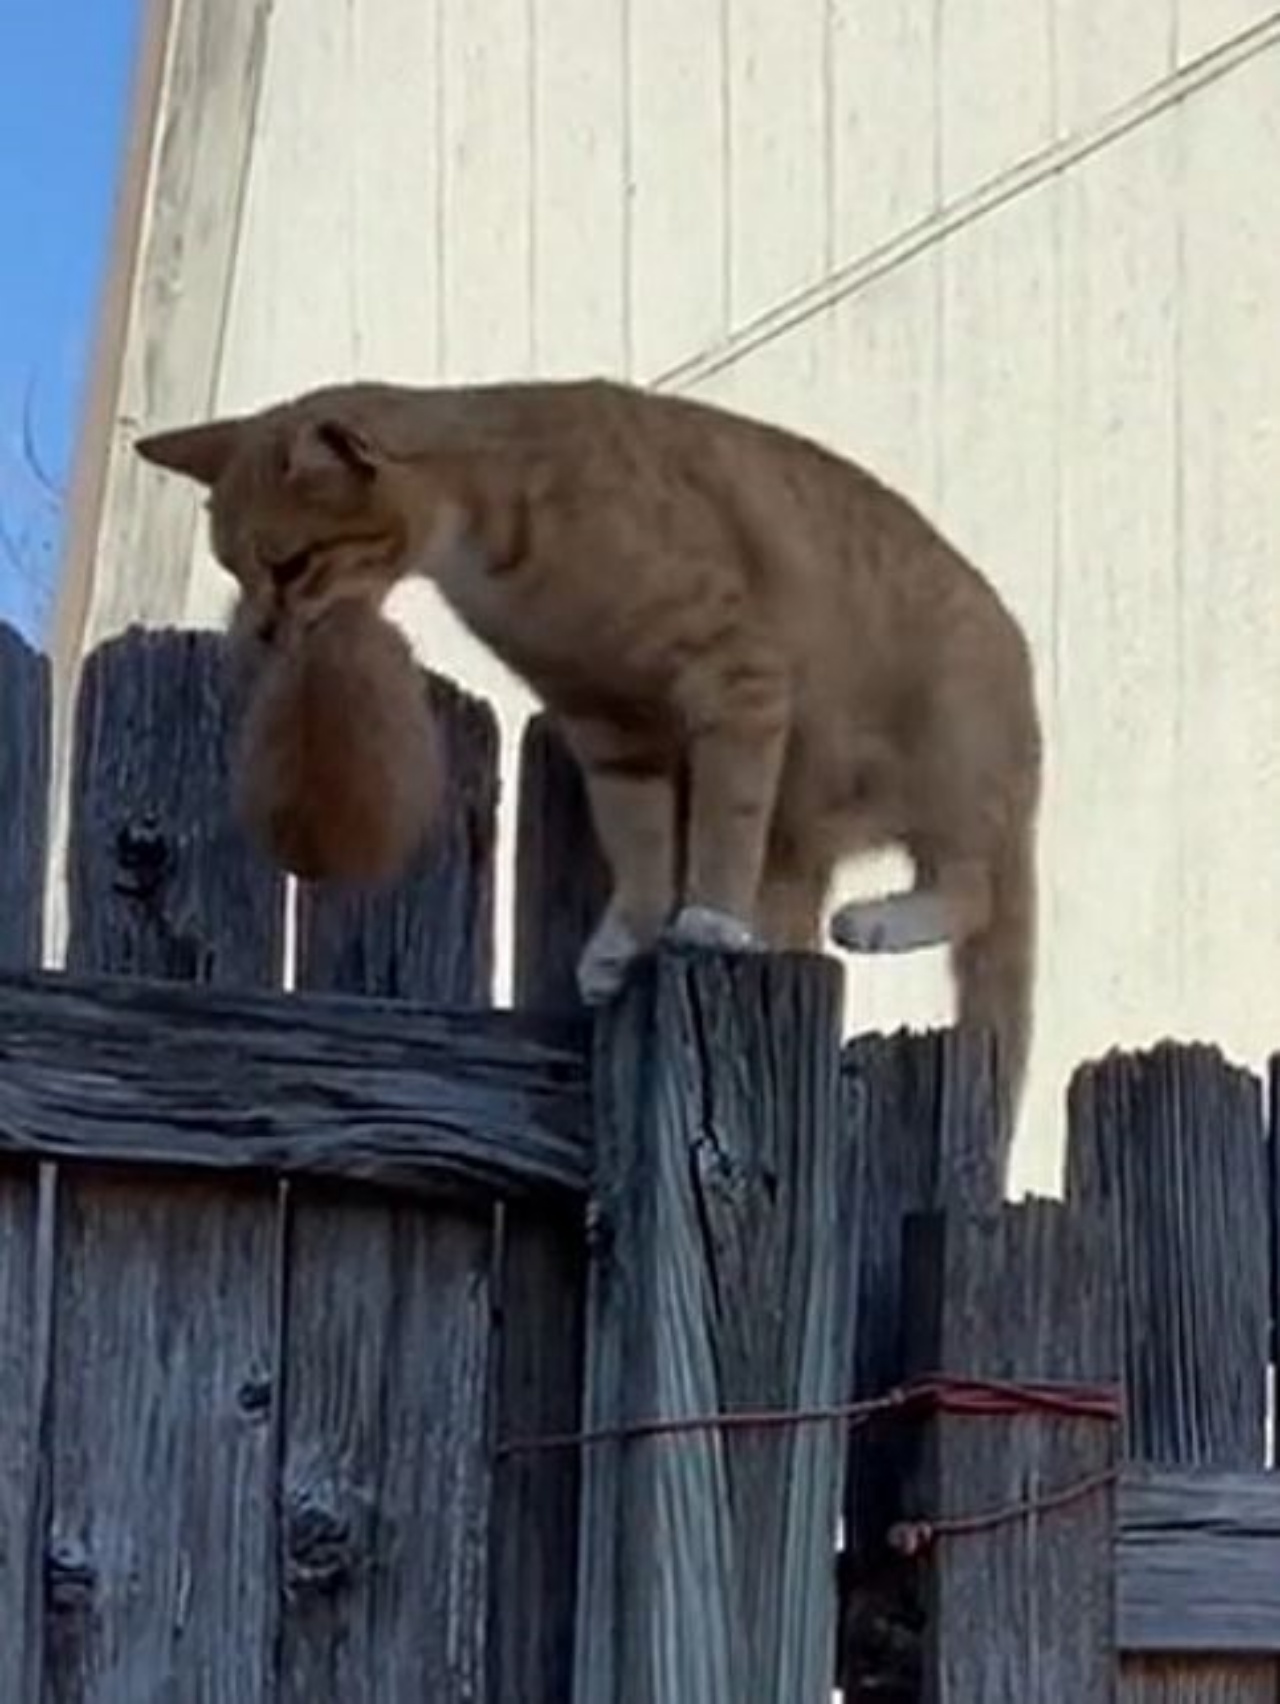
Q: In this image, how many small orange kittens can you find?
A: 1